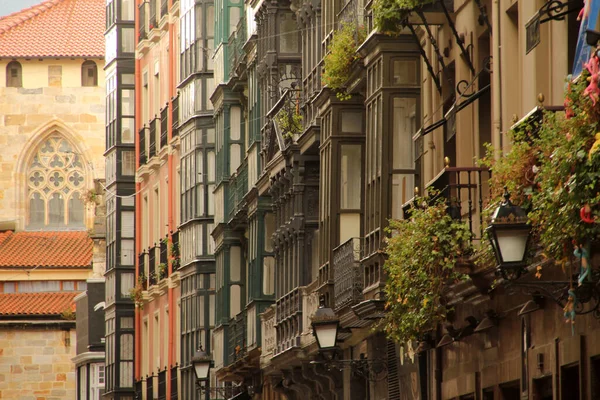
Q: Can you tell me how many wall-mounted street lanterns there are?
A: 3